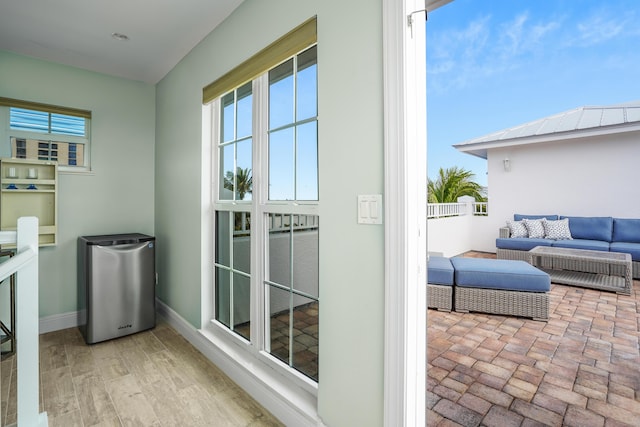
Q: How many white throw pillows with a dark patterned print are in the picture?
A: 3